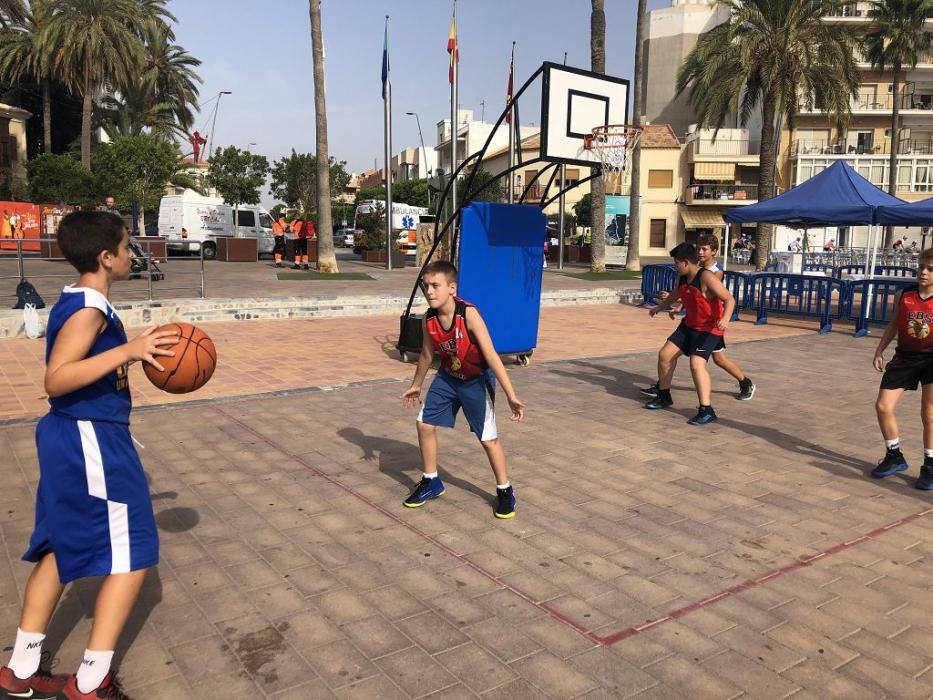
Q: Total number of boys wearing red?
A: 3